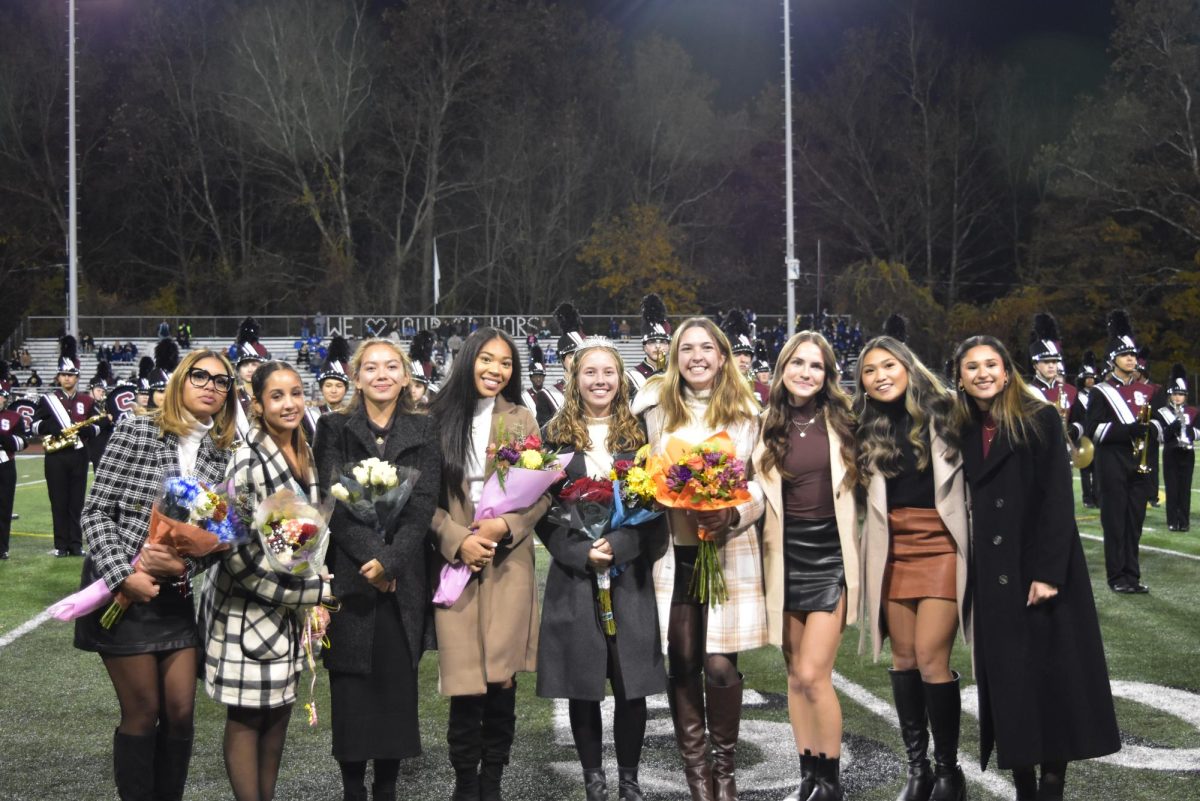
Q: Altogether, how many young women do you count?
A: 9